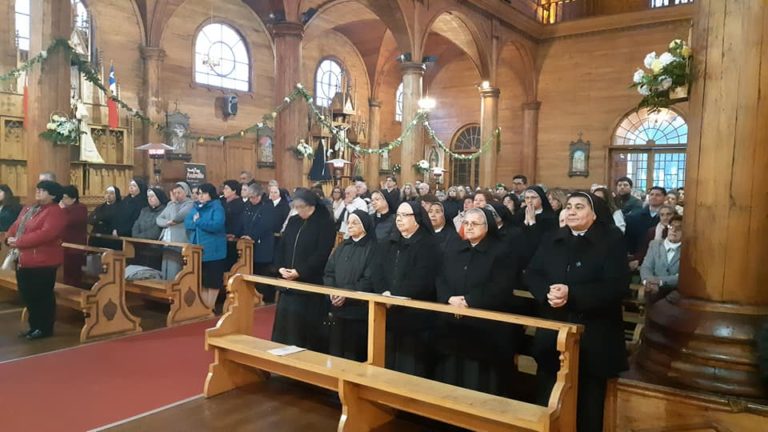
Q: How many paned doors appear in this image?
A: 2